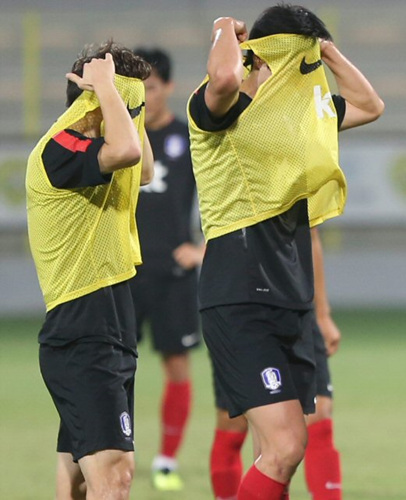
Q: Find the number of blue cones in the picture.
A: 0